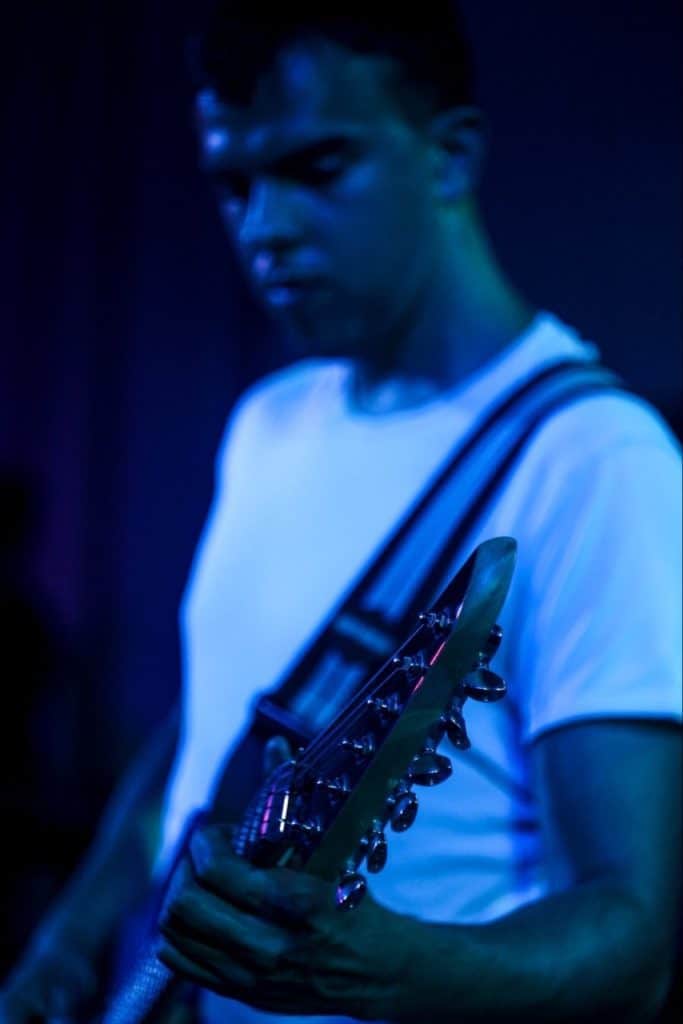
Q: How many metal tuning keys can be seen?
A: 6